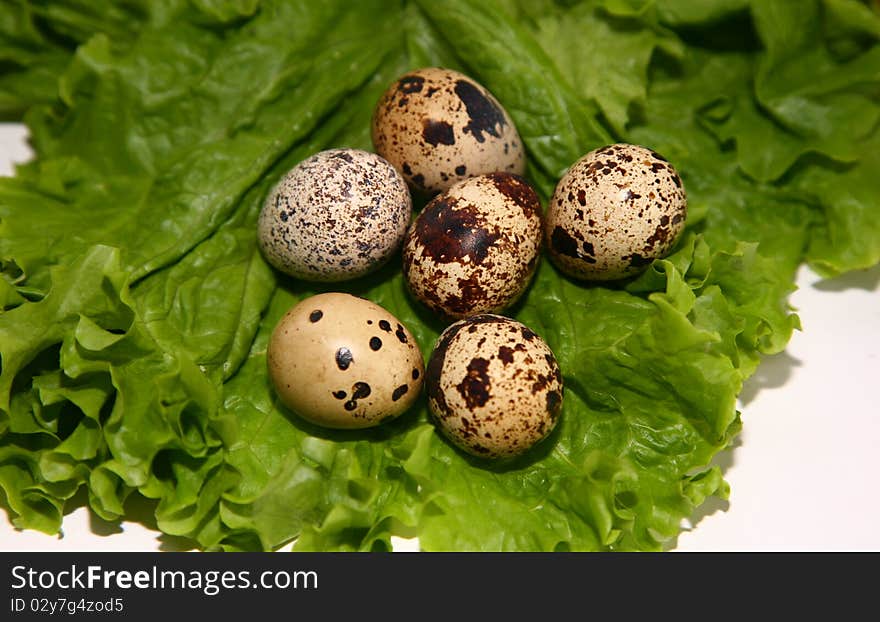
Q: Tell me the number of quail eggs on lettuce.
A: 6